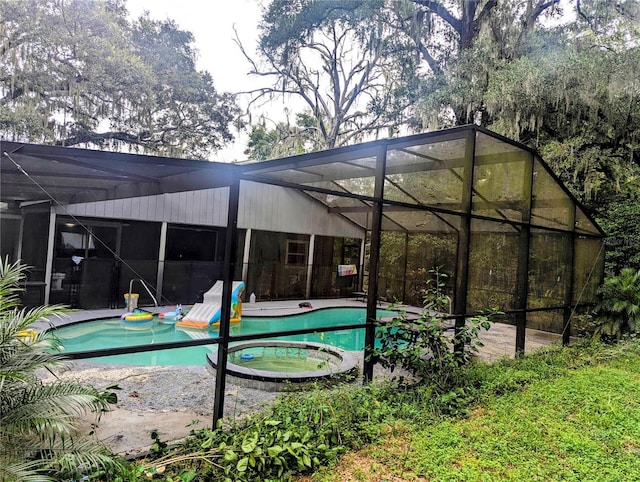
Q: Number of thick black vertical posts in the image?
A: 5